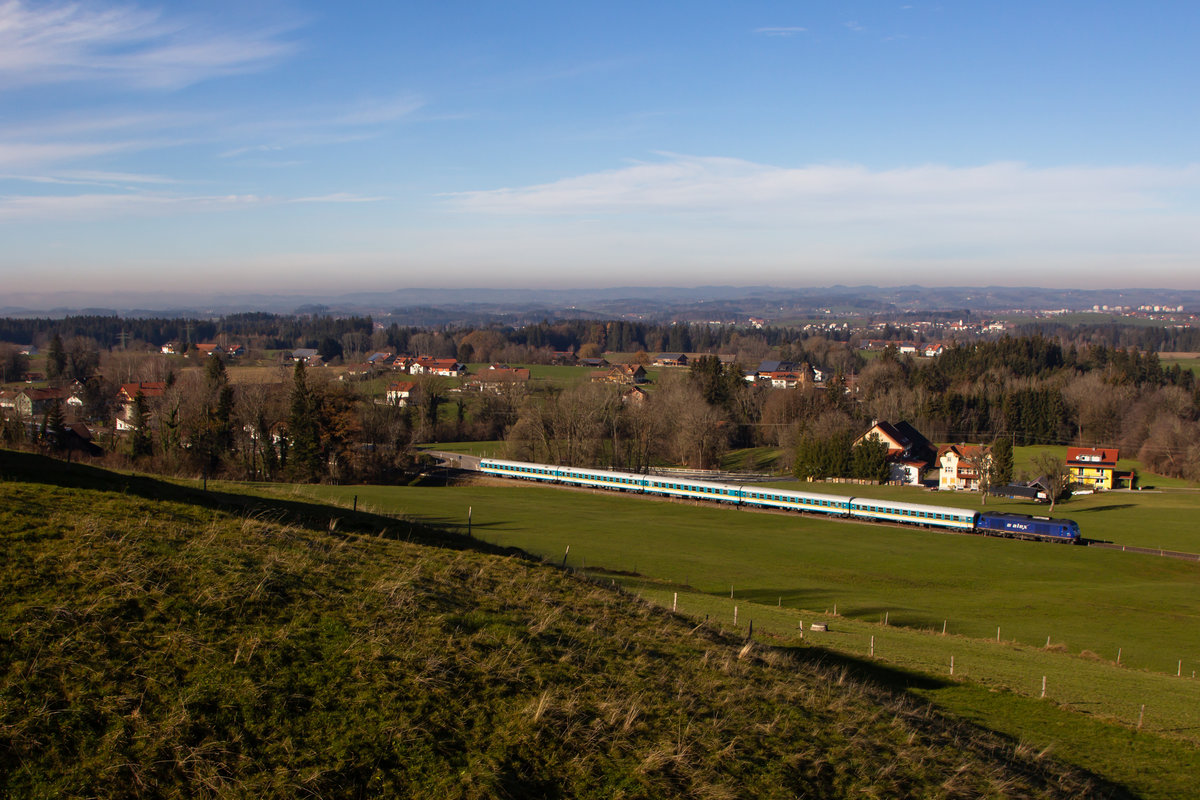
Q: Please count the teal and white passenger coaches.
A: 5